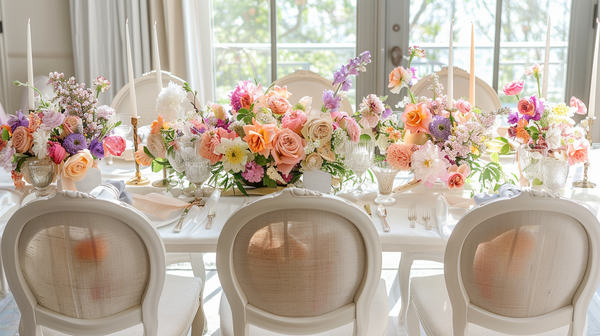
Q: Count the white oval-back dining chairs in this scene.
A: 6